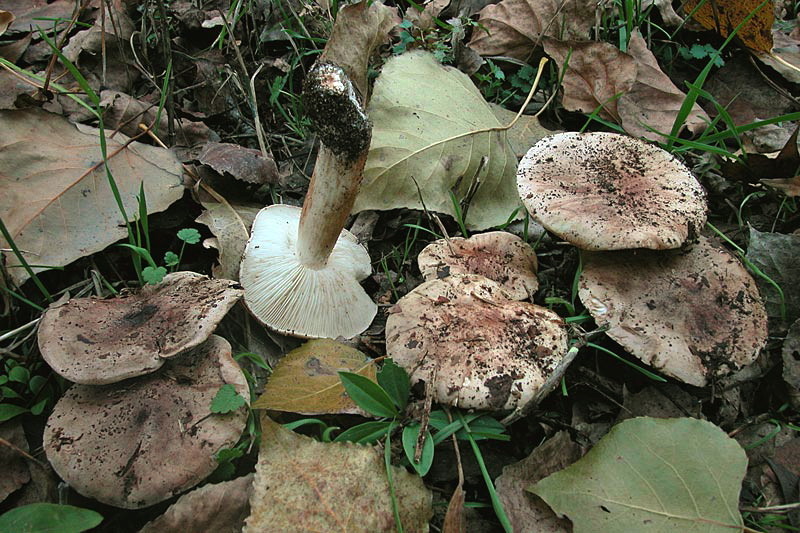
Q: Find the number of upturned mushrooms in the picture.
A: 1